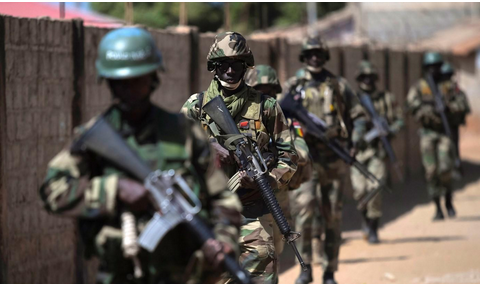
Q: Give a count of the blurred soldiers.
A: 6